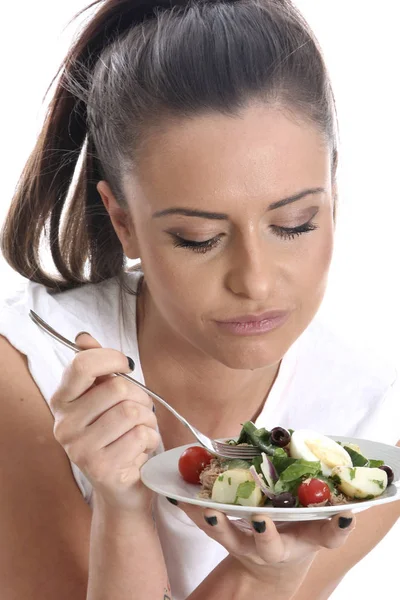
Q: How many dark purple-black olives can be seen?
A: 3